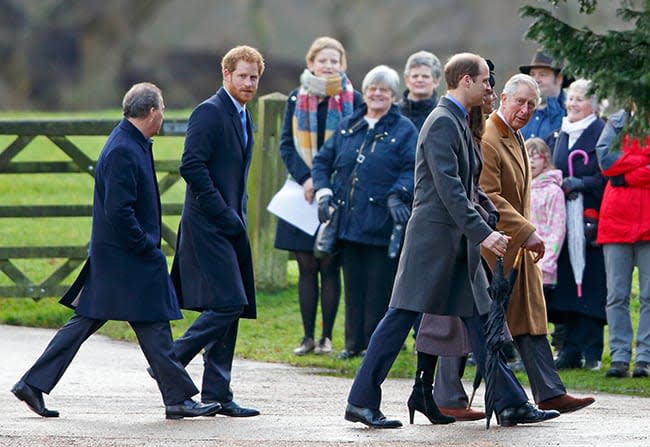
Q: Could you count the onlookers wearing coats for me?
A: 7